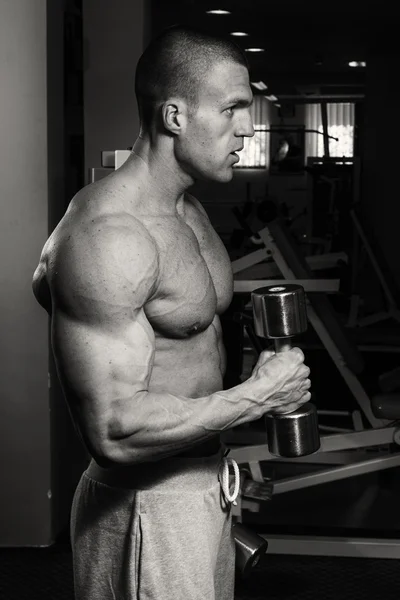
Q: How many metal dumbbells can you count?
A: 2